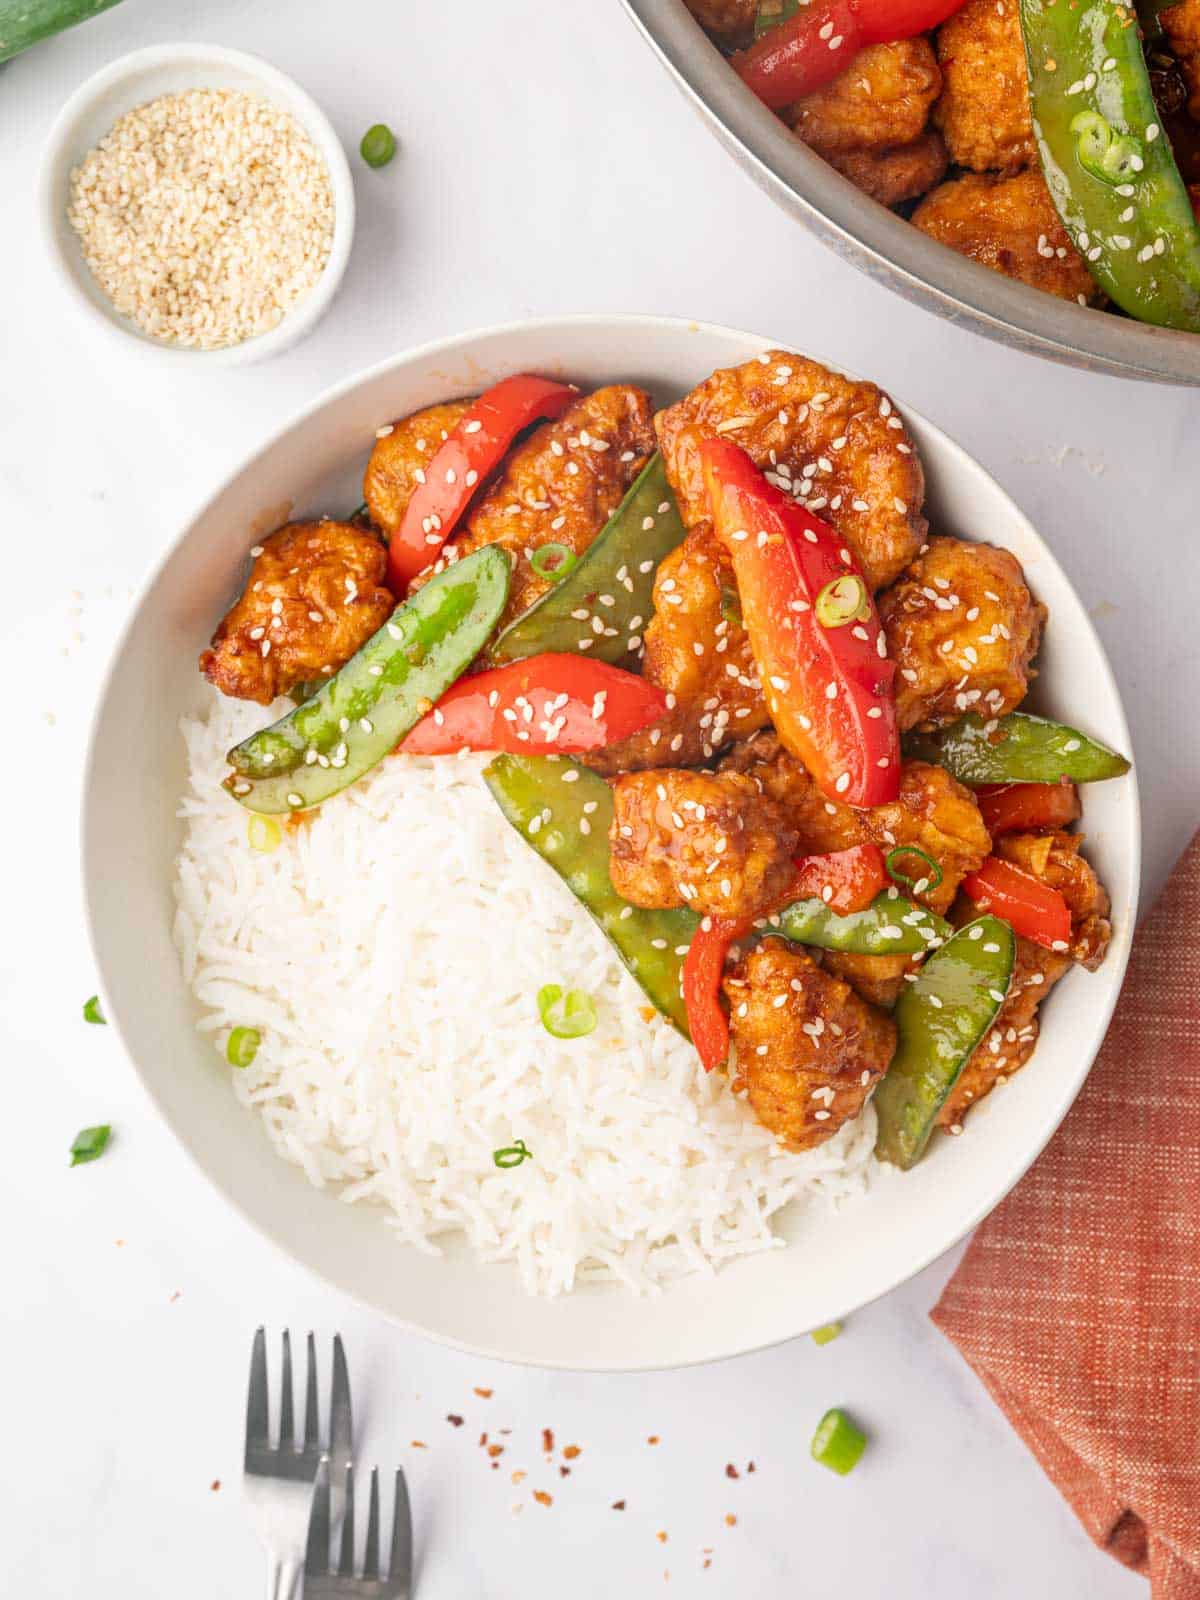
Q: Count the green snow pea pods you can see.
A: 7